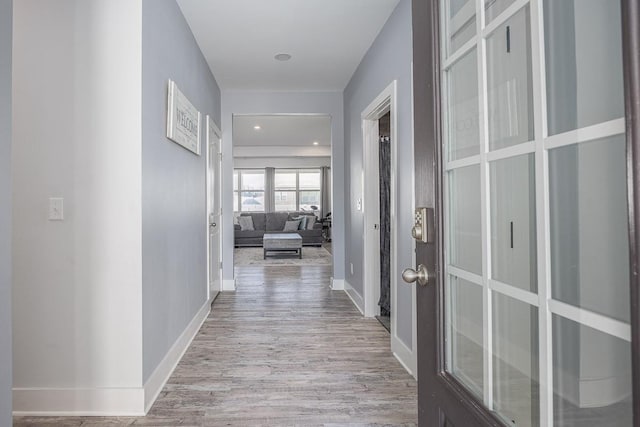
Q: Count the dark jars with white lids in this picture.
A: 0